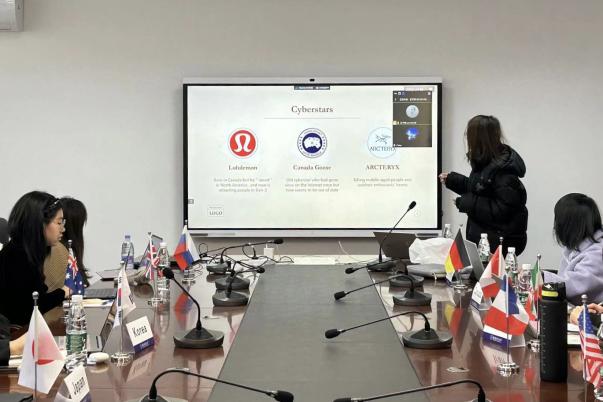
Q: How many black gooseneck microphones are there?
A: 10